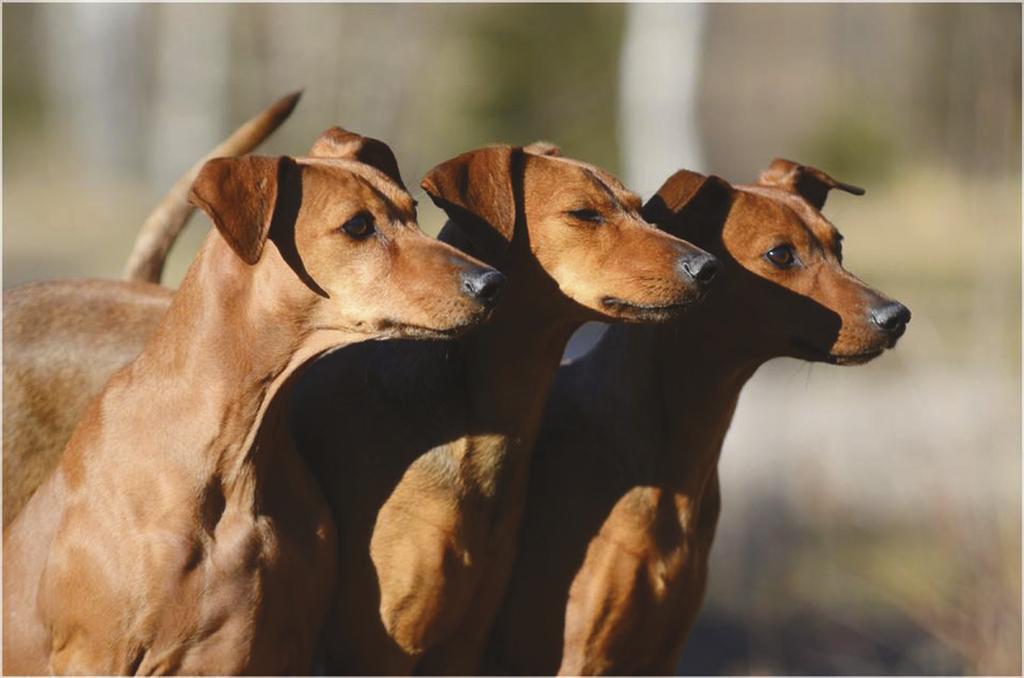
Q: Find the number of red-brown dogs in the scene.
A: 3